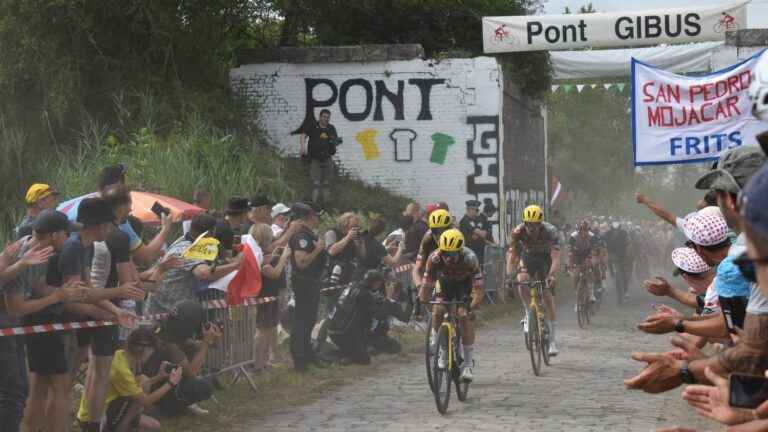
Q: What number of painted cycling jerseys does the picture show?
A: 3